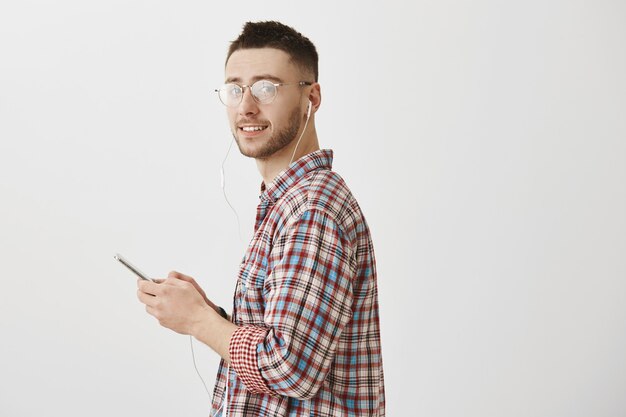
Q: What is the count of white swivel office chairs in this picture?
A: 0